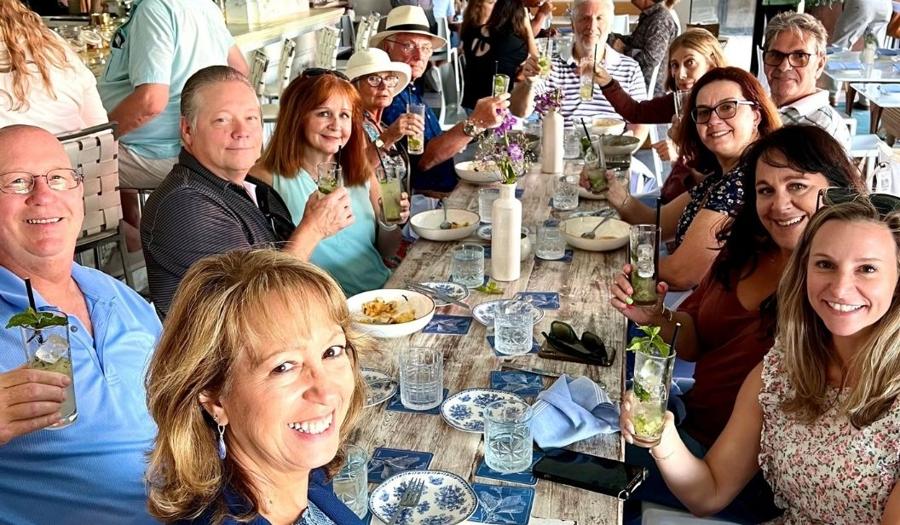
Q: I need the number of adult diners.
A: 12